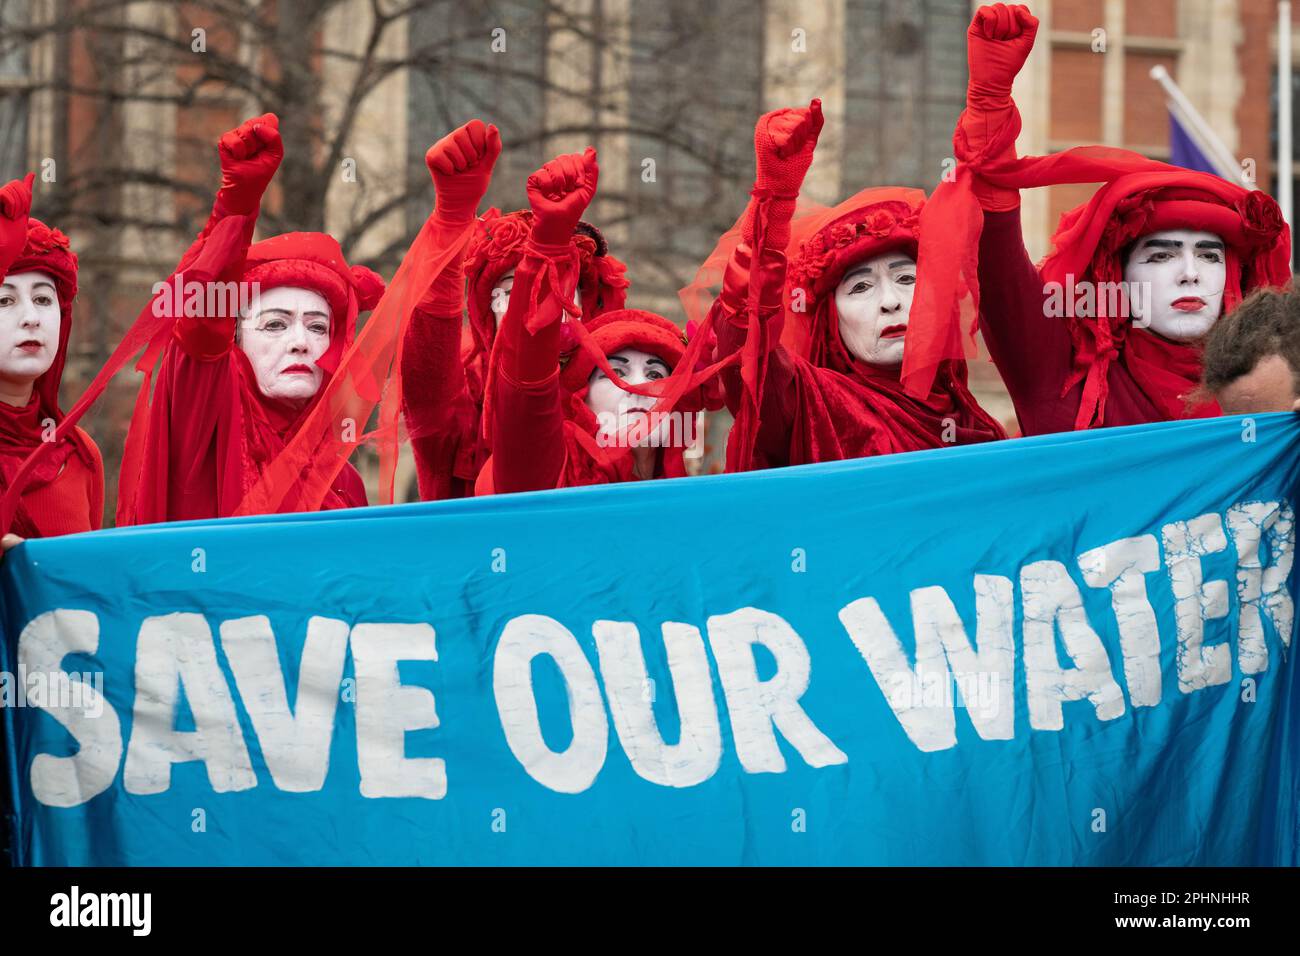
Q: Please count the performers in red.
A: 6